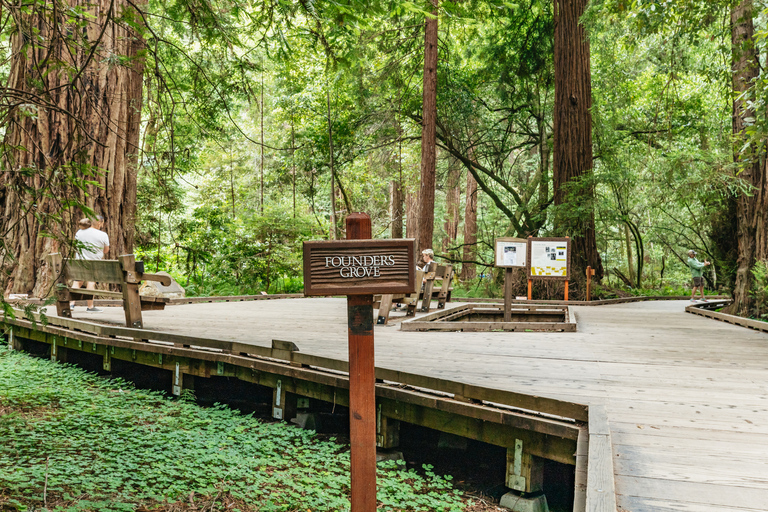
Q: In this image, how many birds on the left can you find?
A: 0